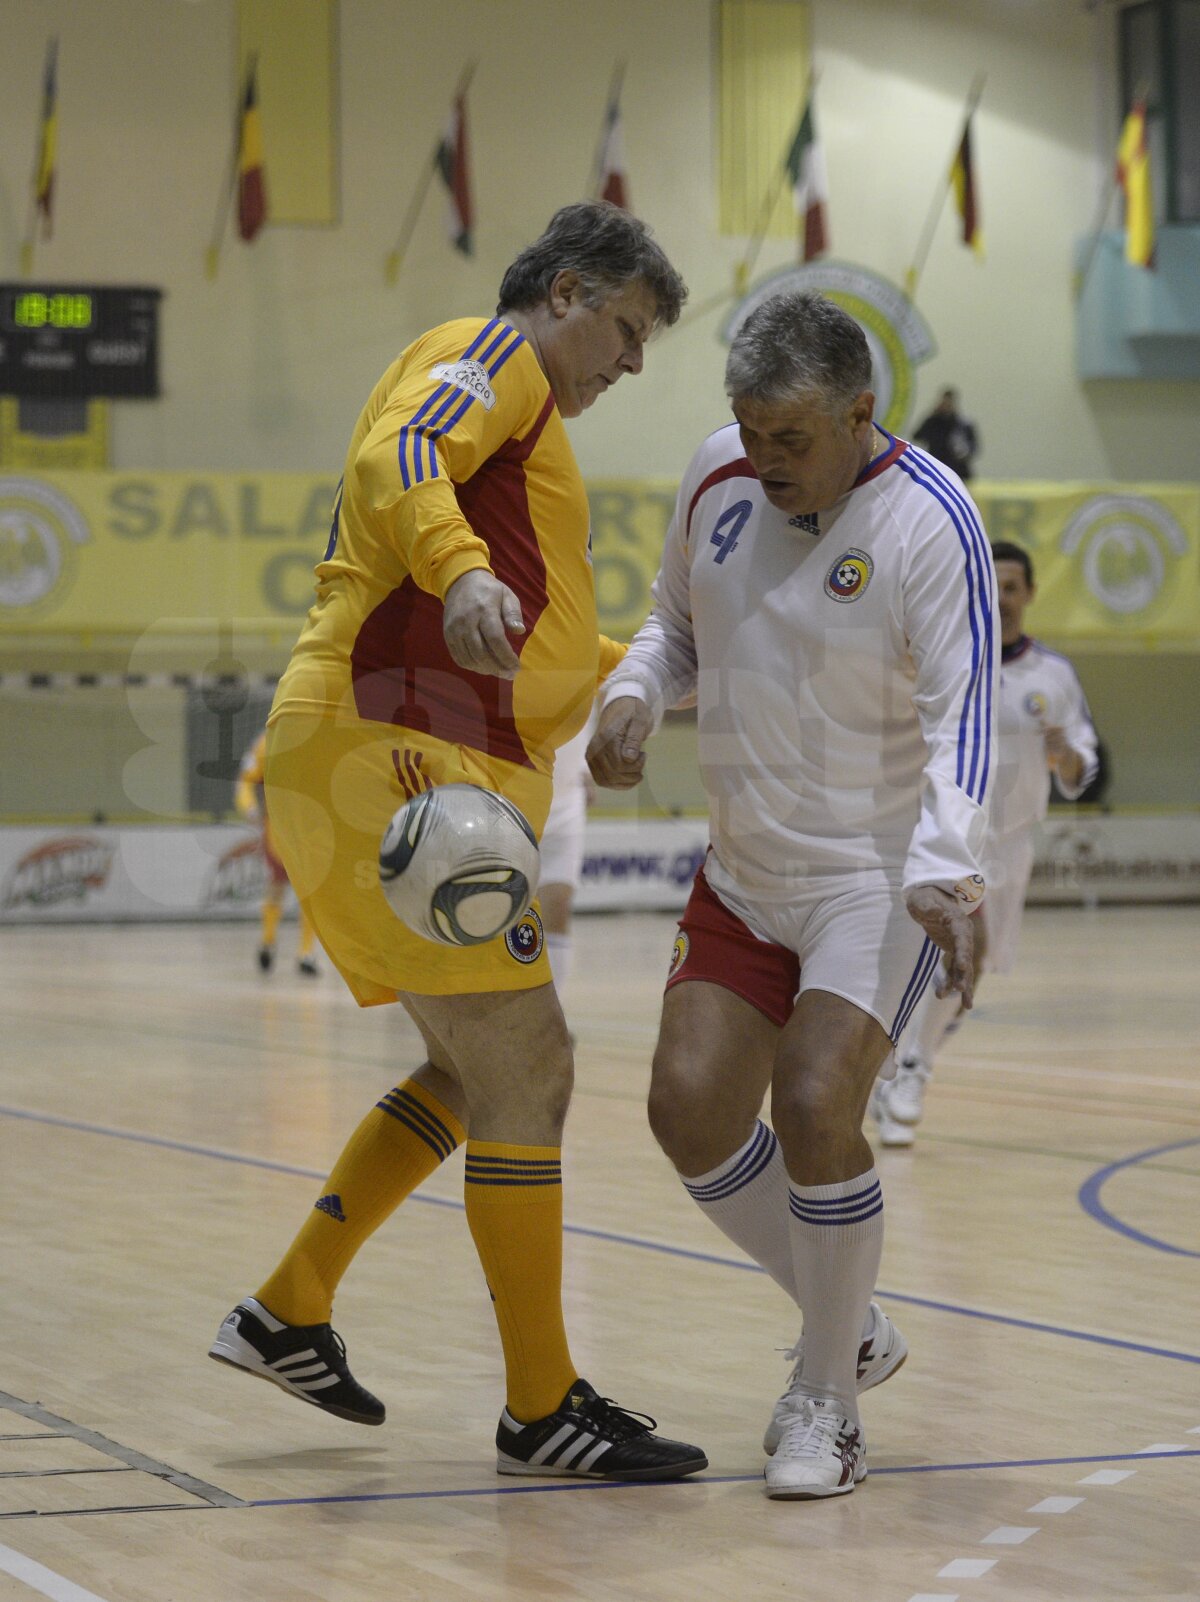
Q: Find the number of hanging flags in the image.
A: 7